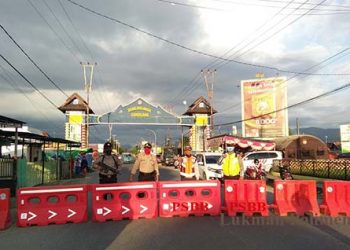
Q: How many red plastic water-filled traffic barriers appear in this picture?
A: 7